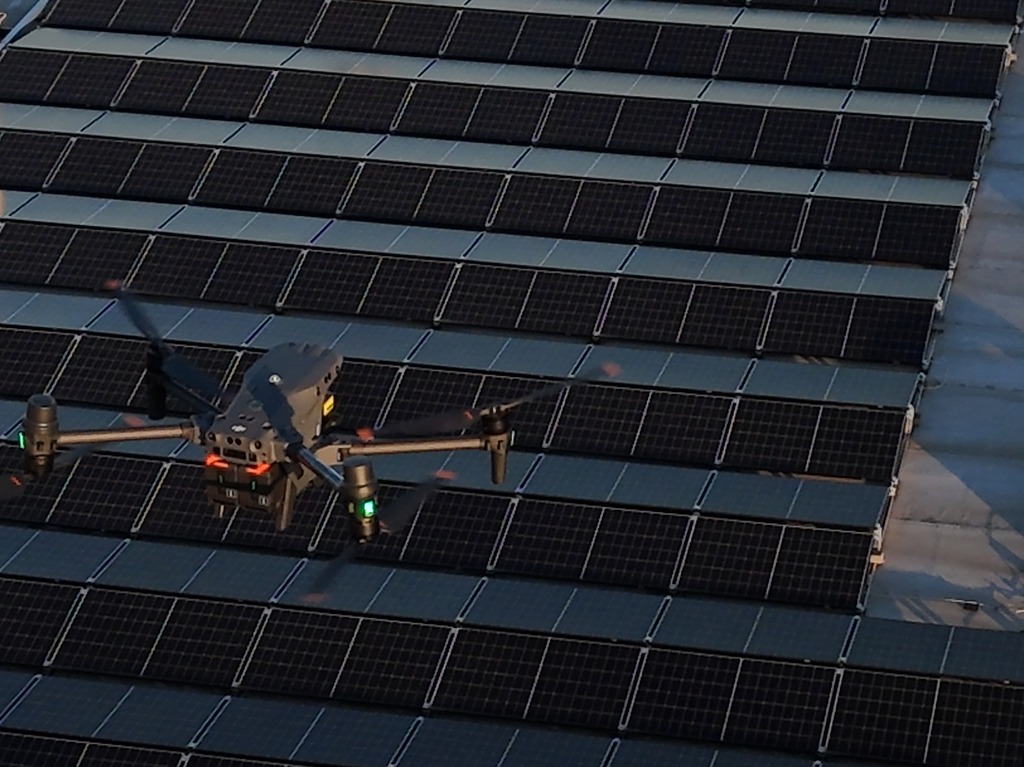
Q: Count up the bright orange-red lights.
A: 2